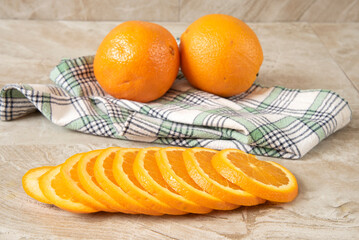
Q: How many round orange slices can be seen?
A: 10